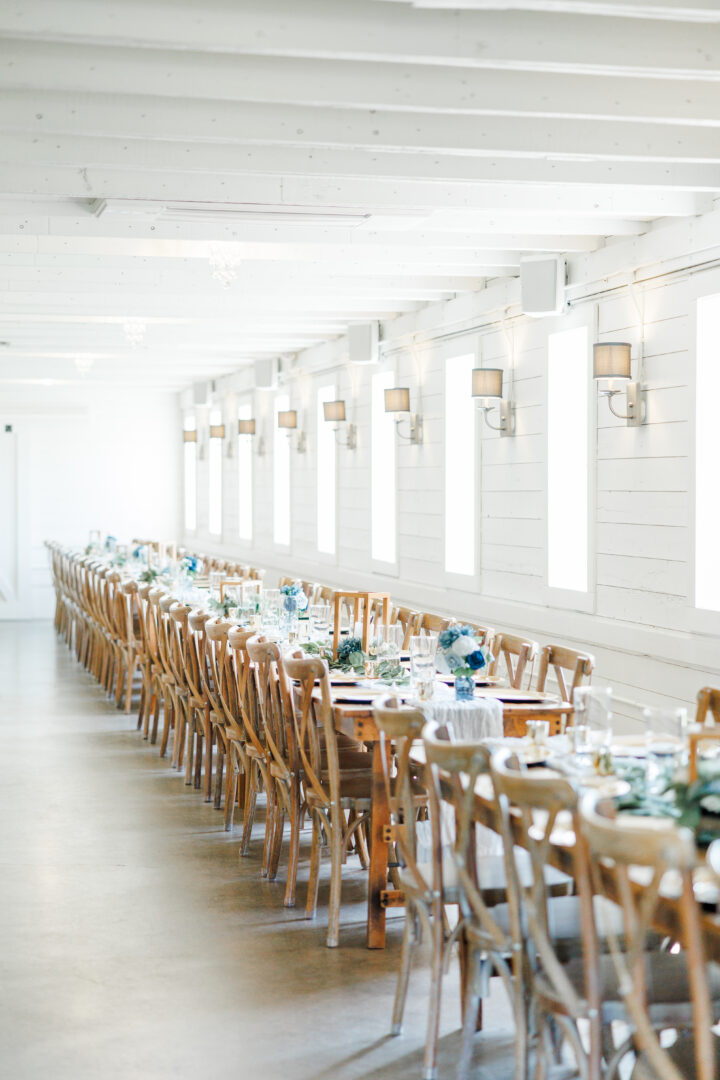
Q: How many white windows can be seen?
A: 9